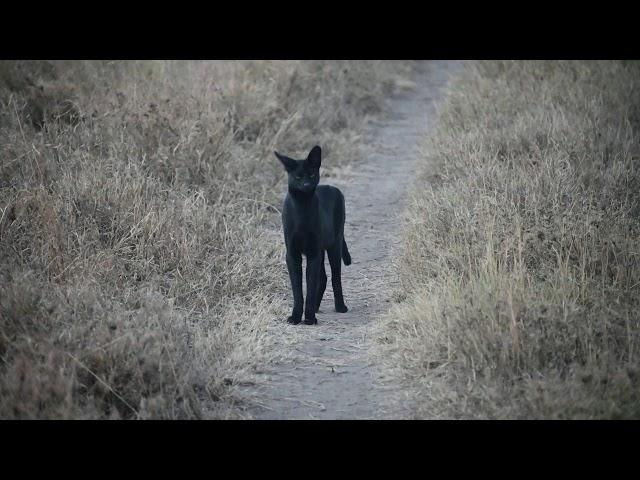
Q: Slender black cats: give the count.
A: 1